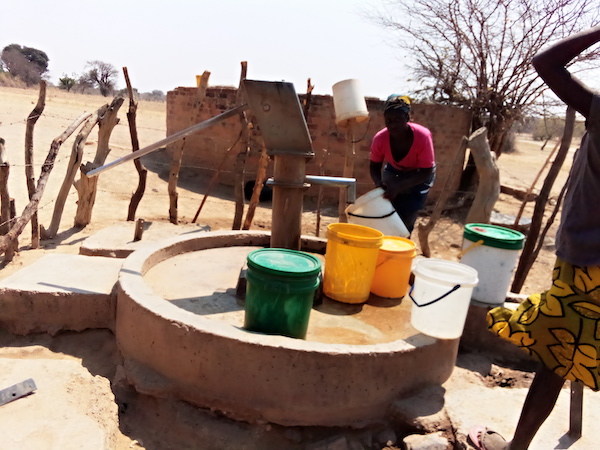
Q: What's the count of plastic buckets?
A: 7